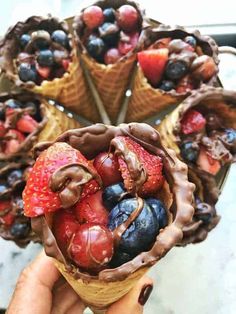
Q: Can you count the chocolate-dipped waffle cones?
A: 8